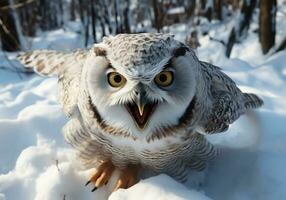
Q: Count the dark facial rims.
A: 2